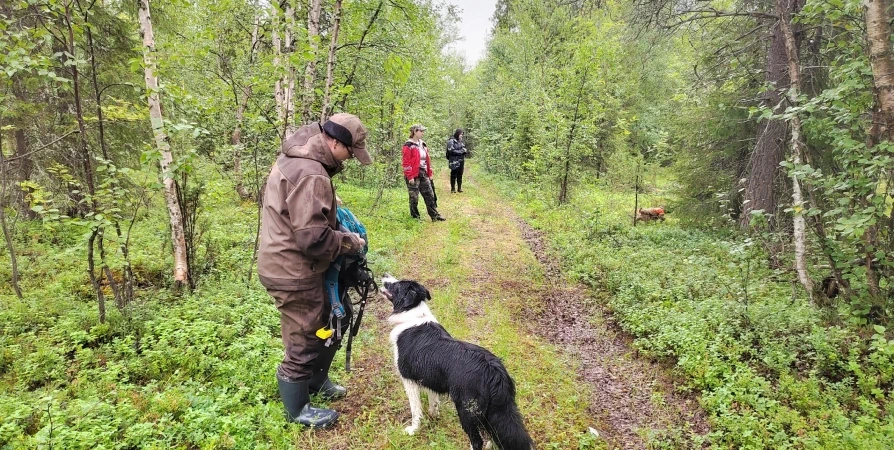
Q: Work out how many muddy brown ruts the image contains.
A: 1